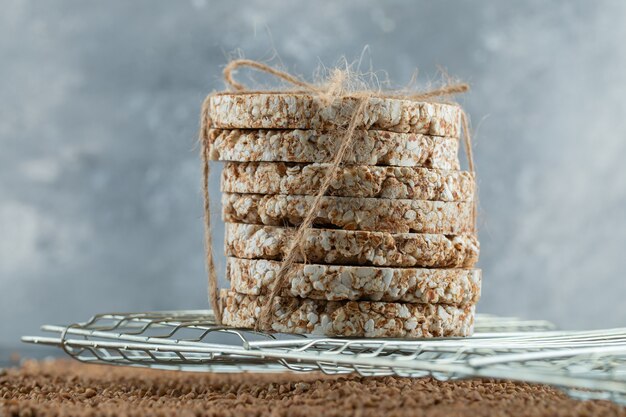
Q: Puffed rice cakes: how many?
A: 7